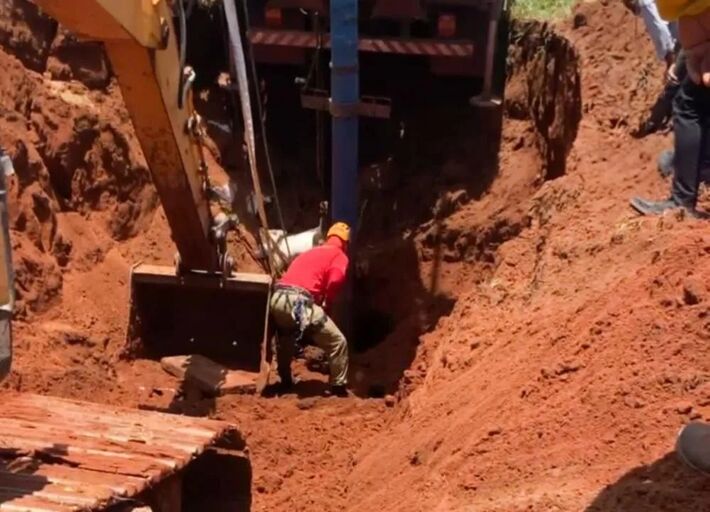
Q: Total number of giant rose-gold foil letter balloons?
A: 0